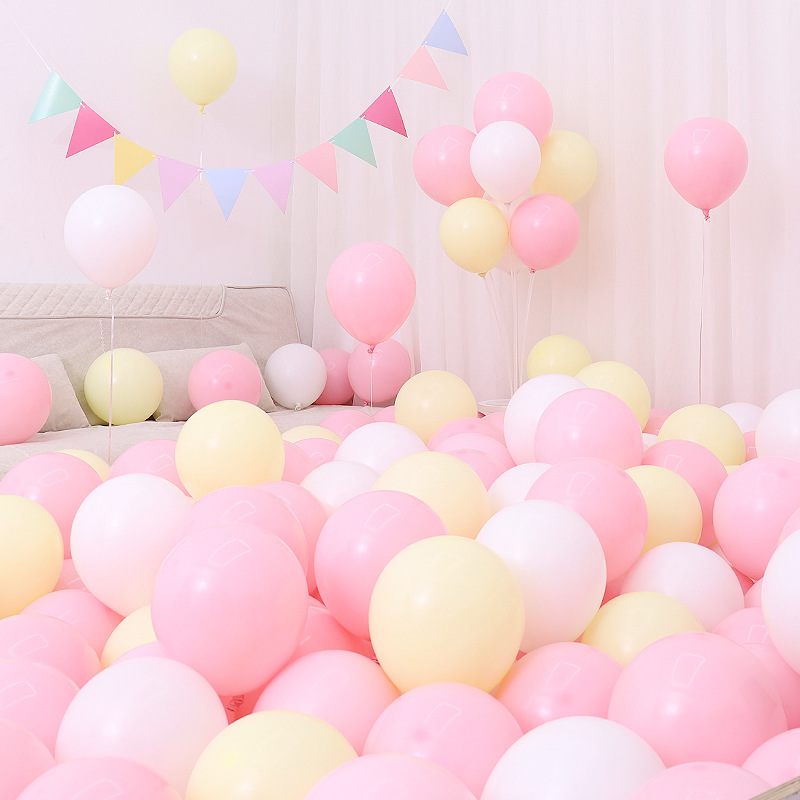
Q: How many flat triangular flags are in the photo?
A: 11